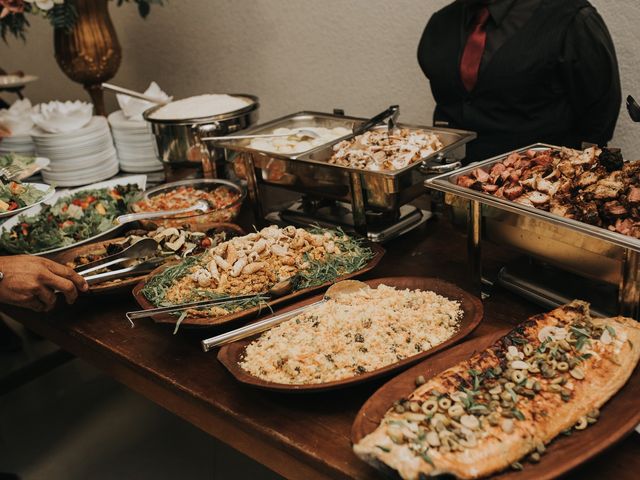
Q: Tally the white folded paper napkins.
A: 3